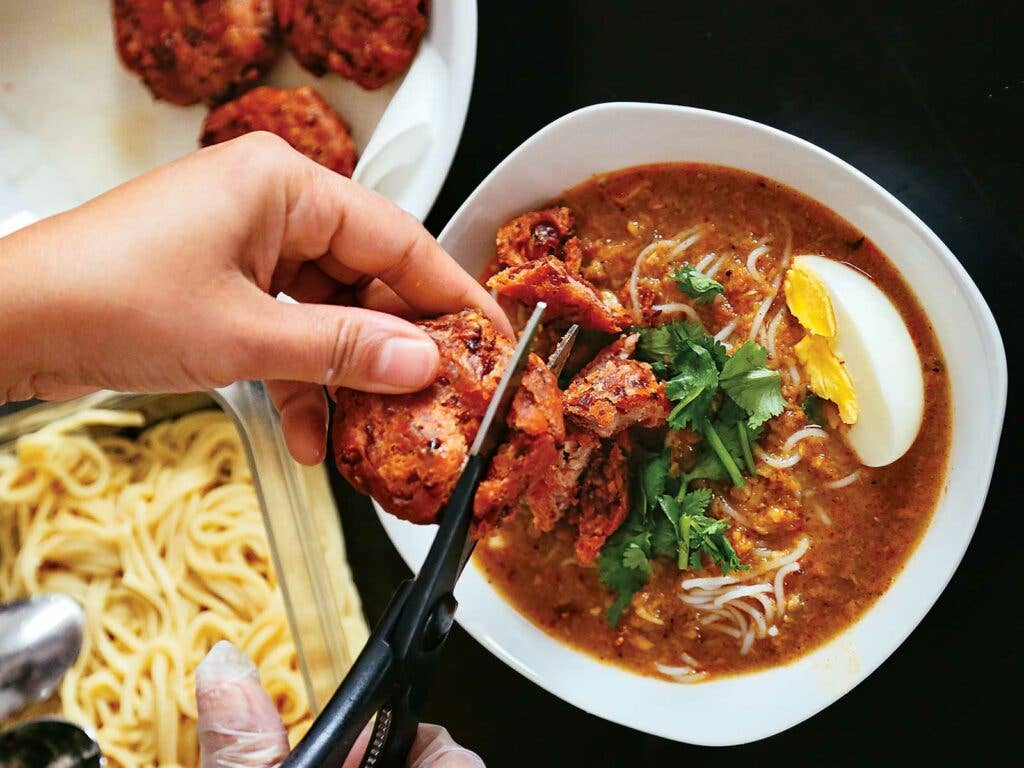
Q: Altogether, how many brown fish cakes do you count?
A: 4